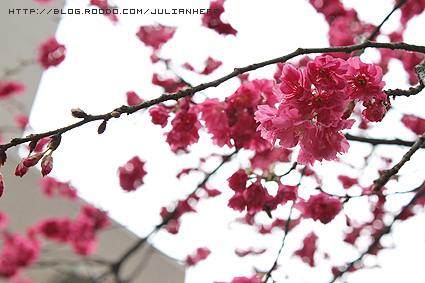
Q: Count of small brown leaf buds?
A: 3